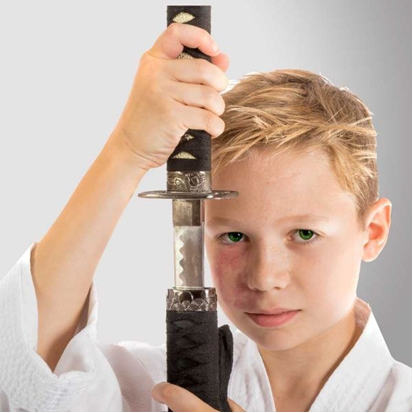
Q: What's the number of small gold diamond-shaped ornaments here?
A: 4